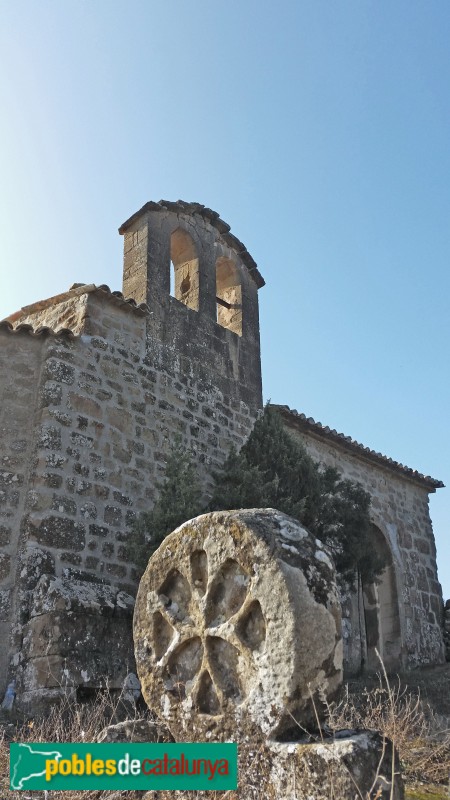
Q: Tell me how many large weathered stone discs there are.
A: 1